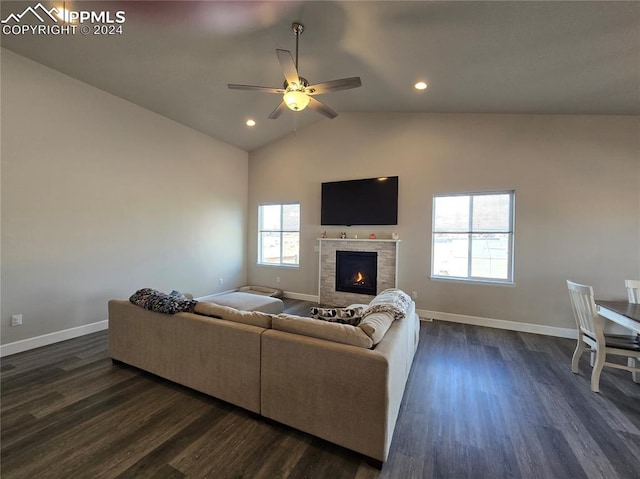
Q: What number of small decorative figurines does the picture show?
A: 5